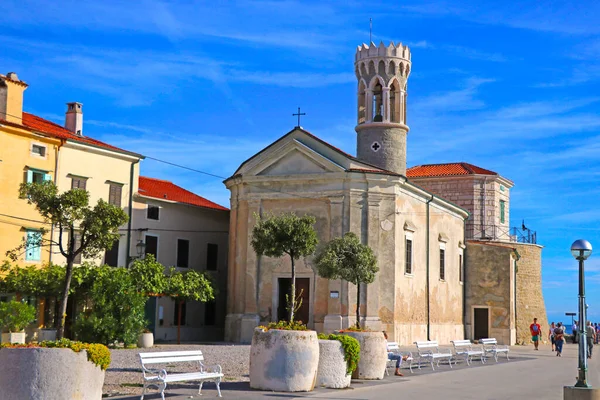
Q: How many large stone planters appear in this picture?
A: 4